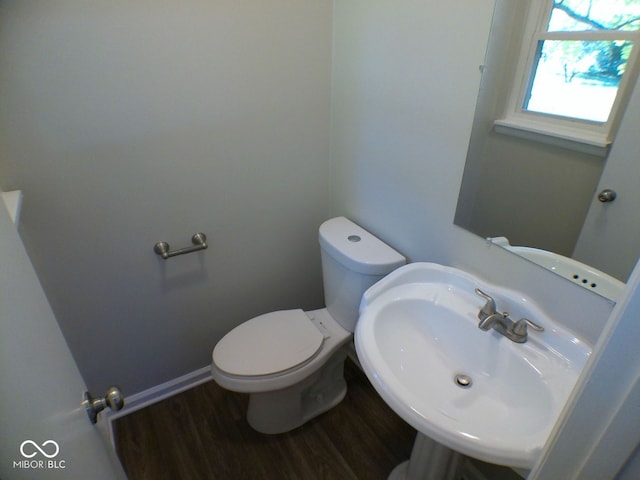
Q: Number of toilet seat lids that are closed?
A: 1